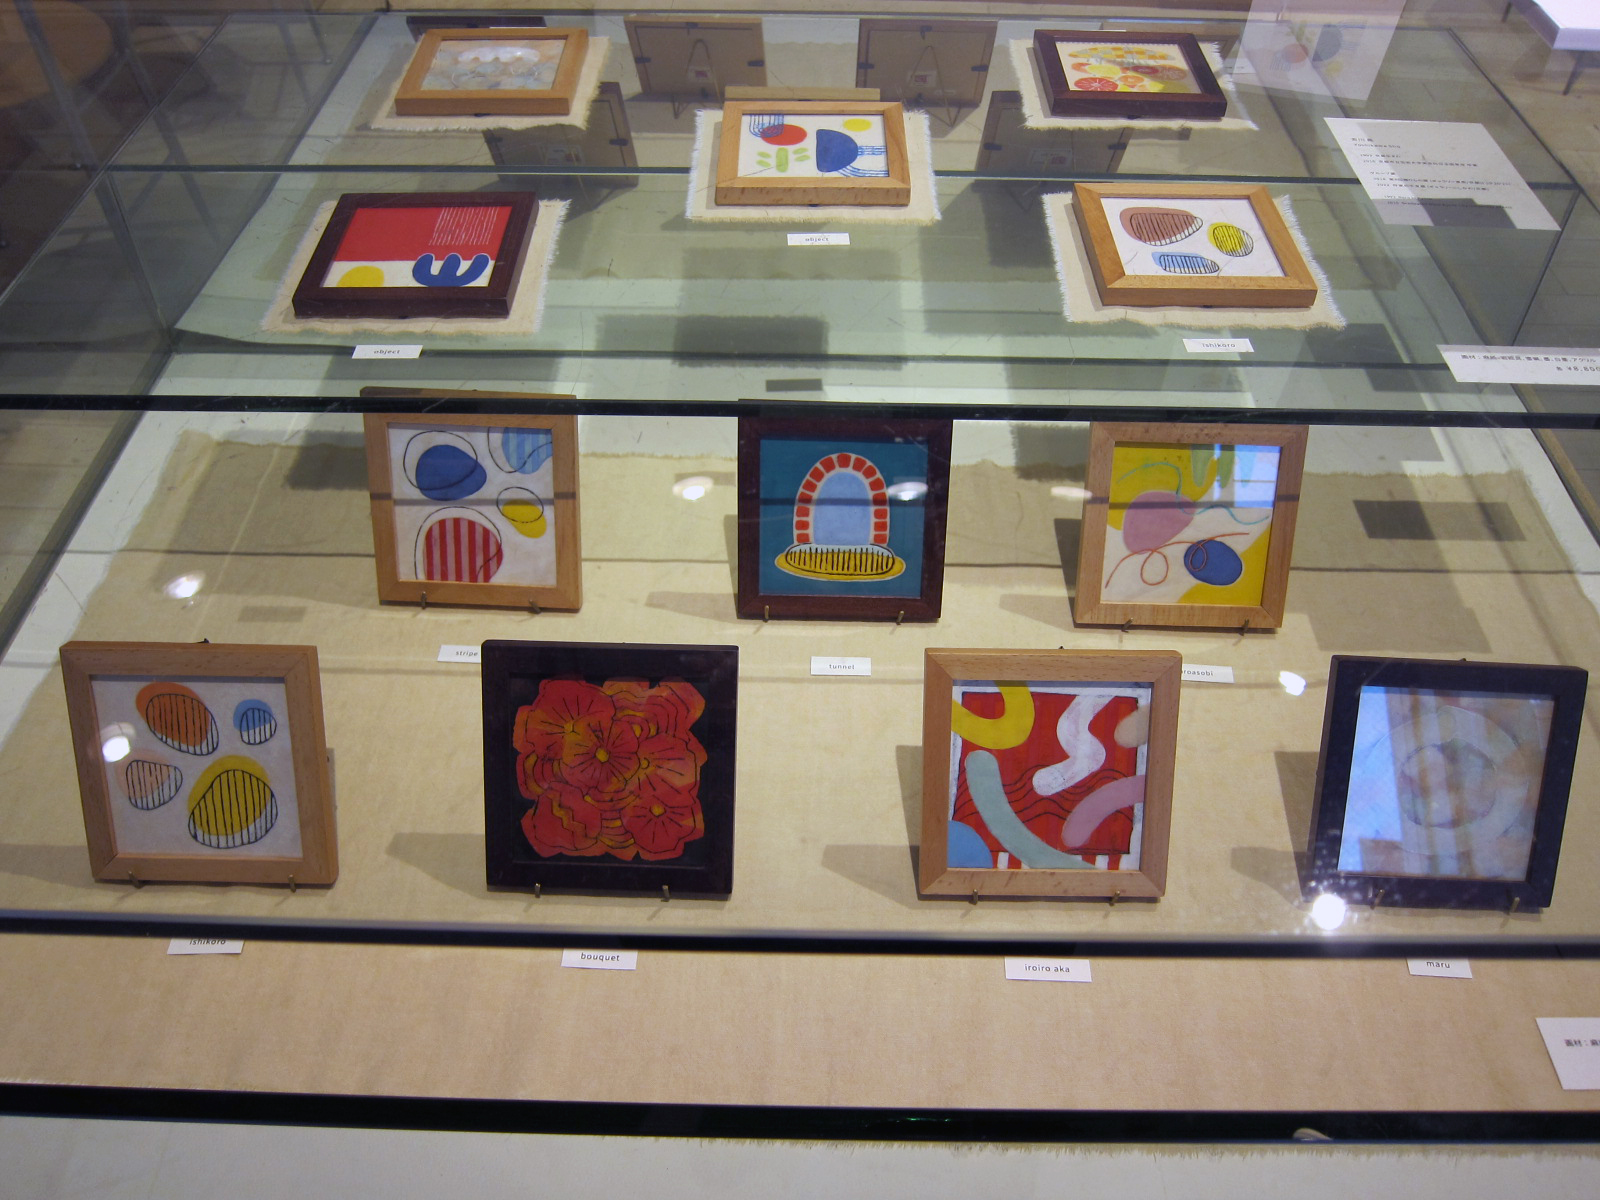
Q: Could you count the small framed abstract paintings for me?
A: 12